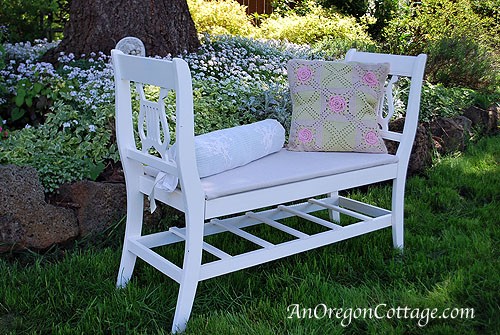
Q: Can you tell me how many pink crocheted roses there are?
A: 5